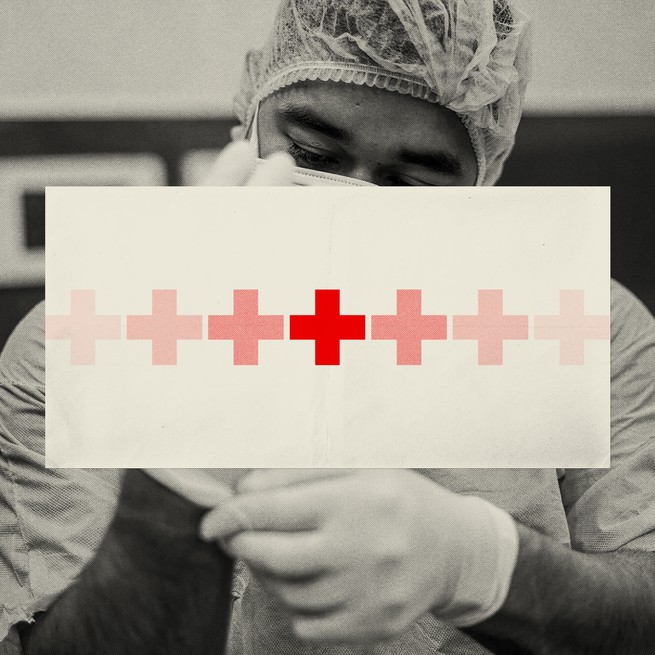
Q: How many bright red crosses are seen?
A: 1